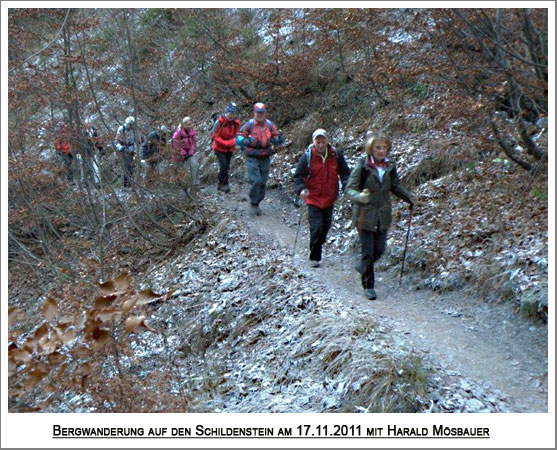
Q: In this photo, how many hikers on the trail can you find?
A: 9